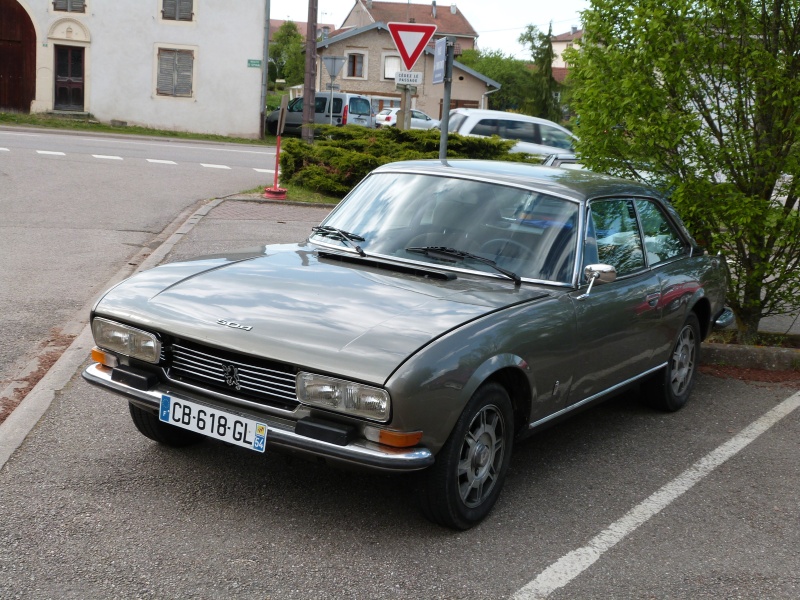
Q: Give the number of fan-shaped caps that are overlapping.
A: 0